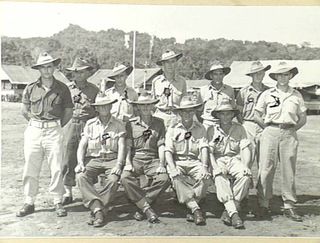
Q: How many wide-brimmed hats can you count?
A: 11